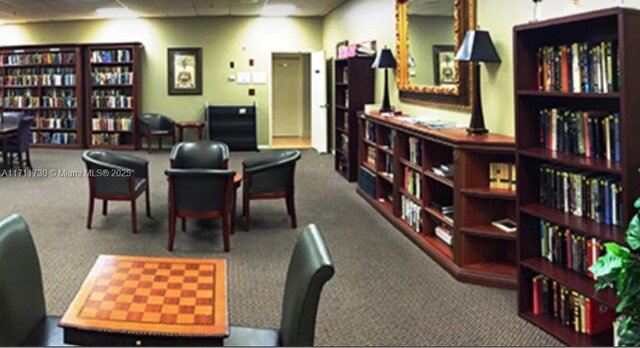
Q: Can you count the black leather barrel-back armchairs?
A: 5